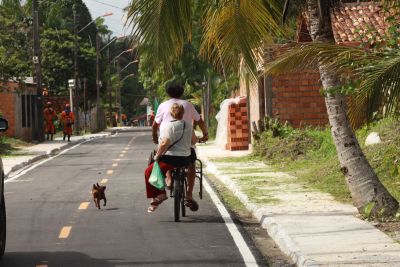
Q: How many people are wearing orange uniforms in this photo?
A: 2